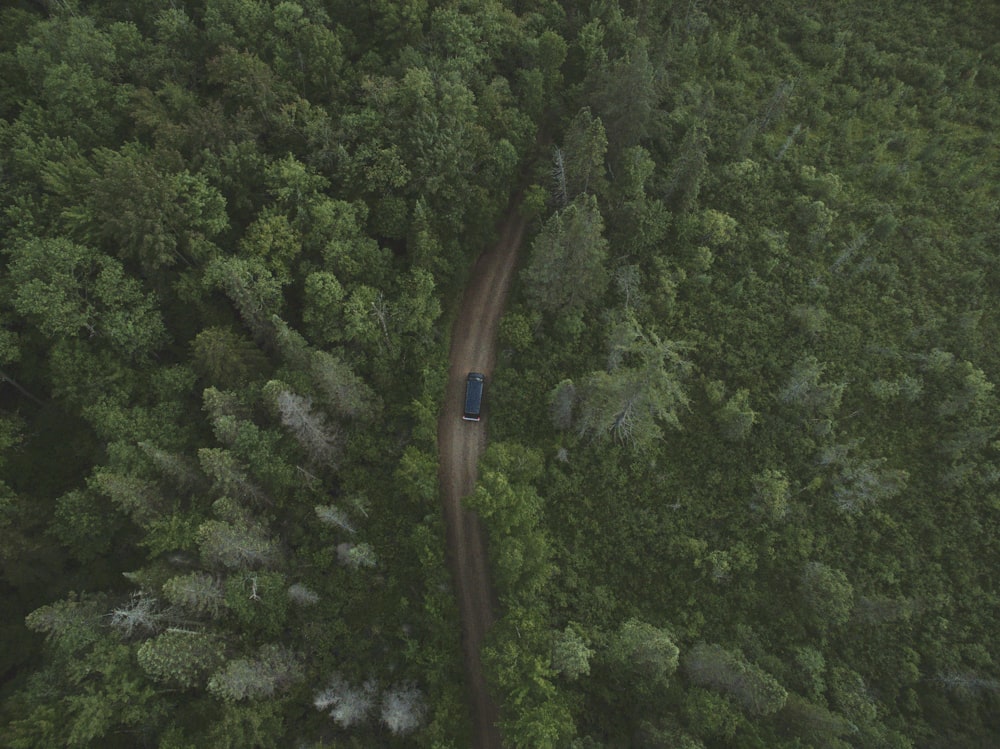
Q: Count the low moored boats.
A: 0